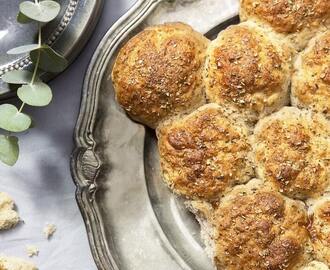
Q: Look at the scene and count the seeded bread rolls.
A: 8